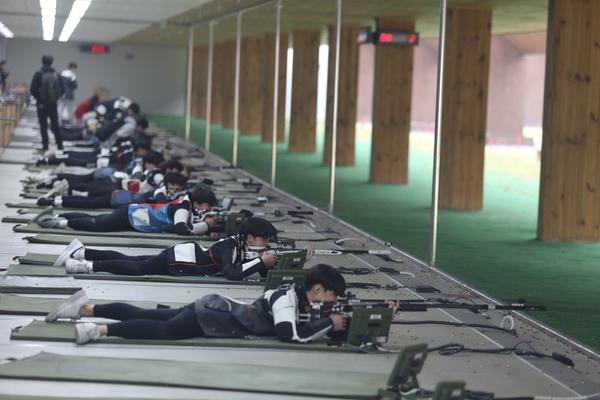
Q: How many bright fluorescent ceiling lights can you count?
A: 3